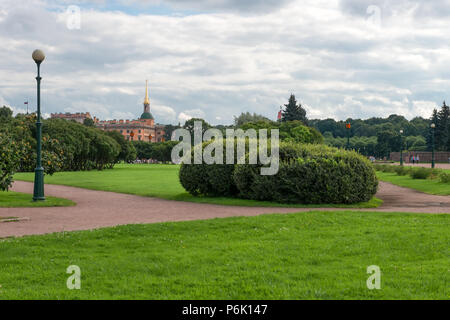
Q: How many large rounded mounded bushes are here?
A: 2